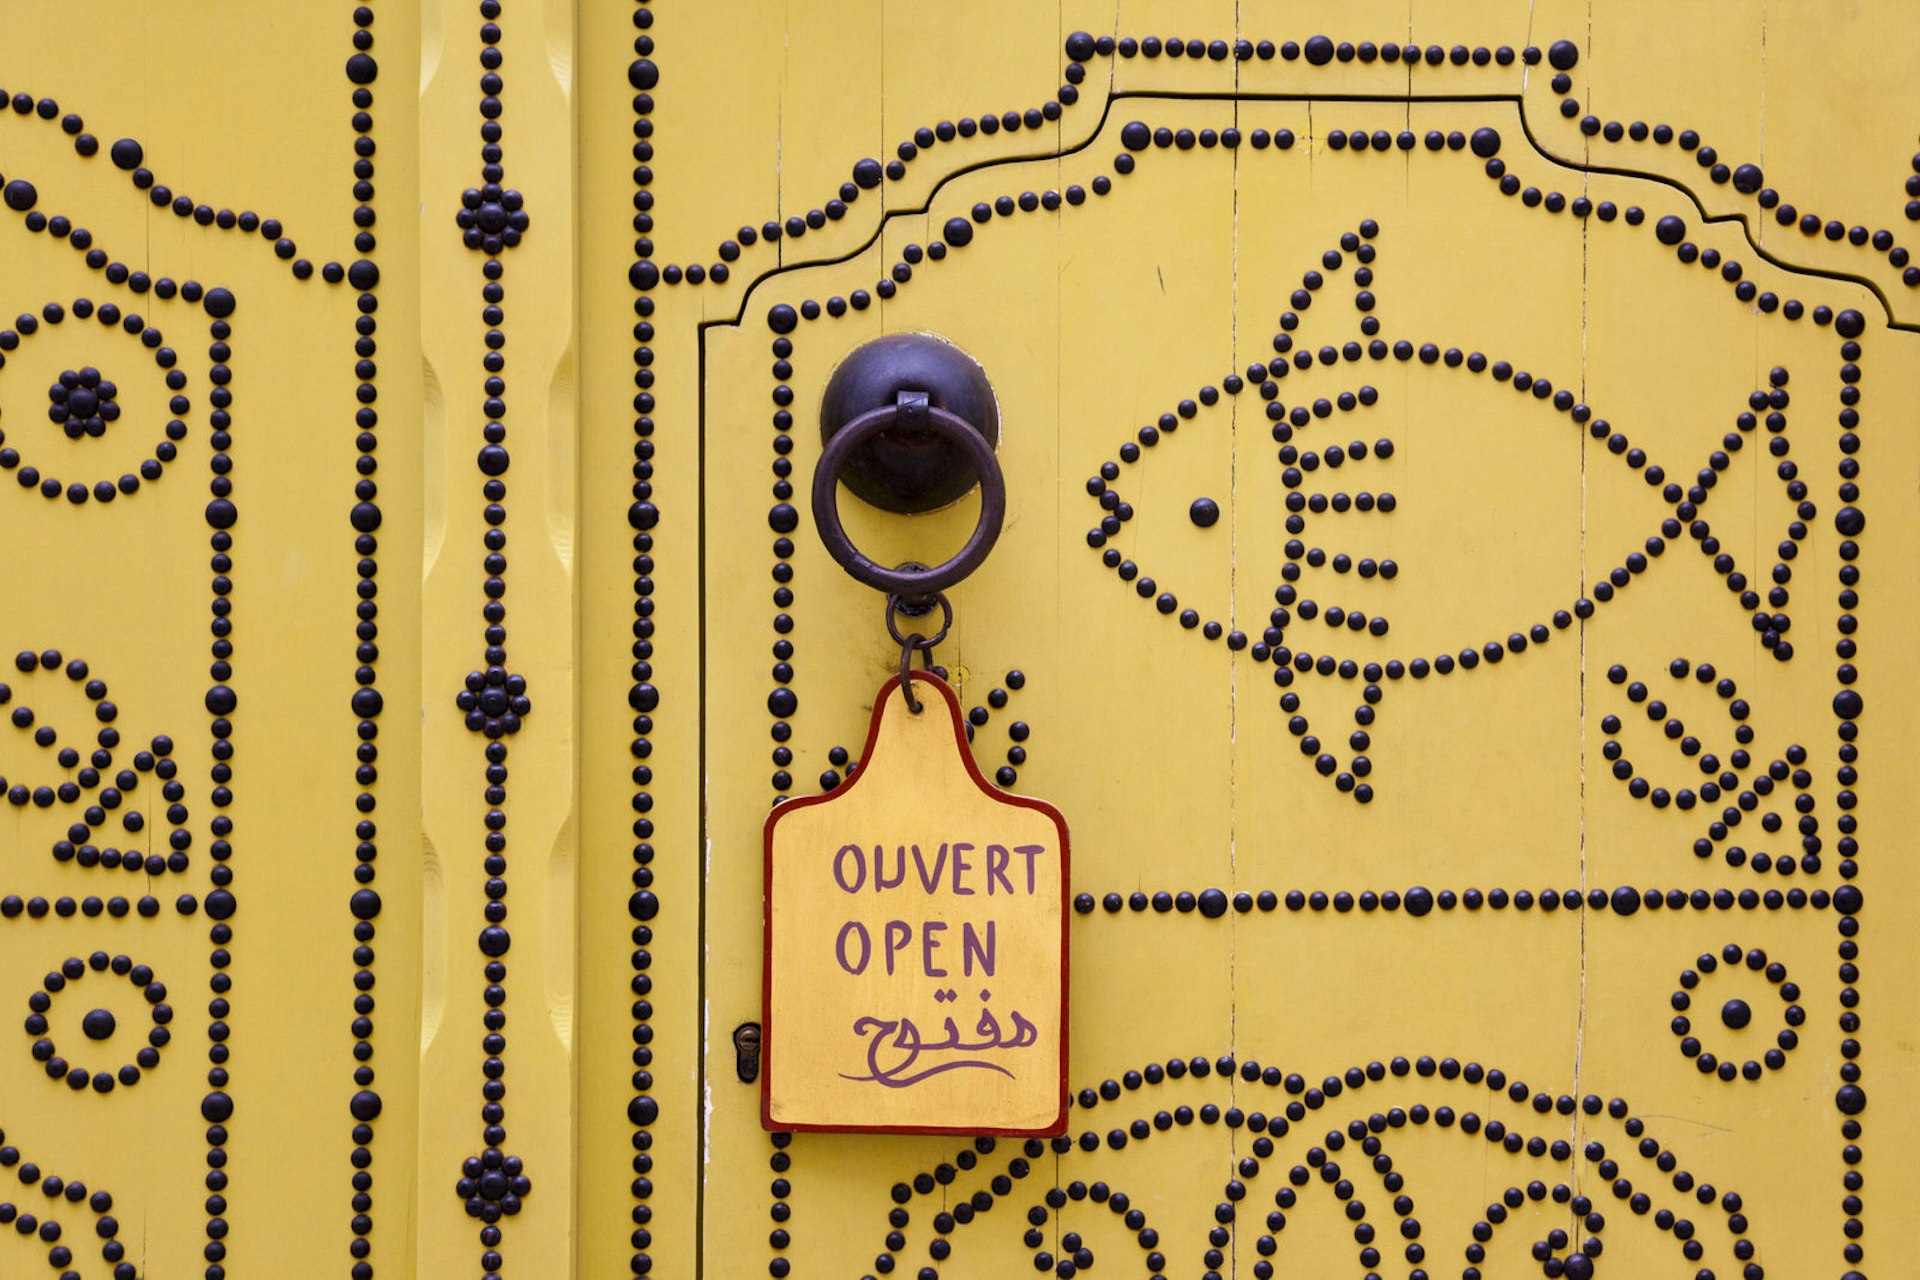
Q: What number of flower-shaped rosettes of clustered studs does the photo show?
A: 4